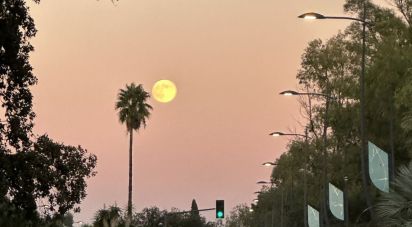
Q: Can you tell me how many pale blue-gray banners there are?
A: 3